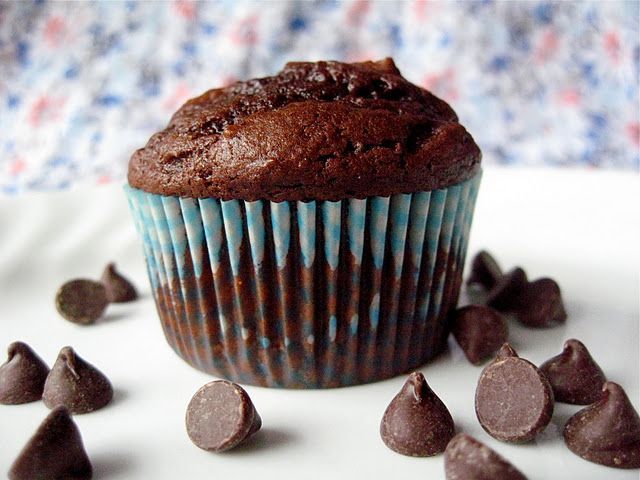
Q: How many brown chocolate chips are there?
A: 15